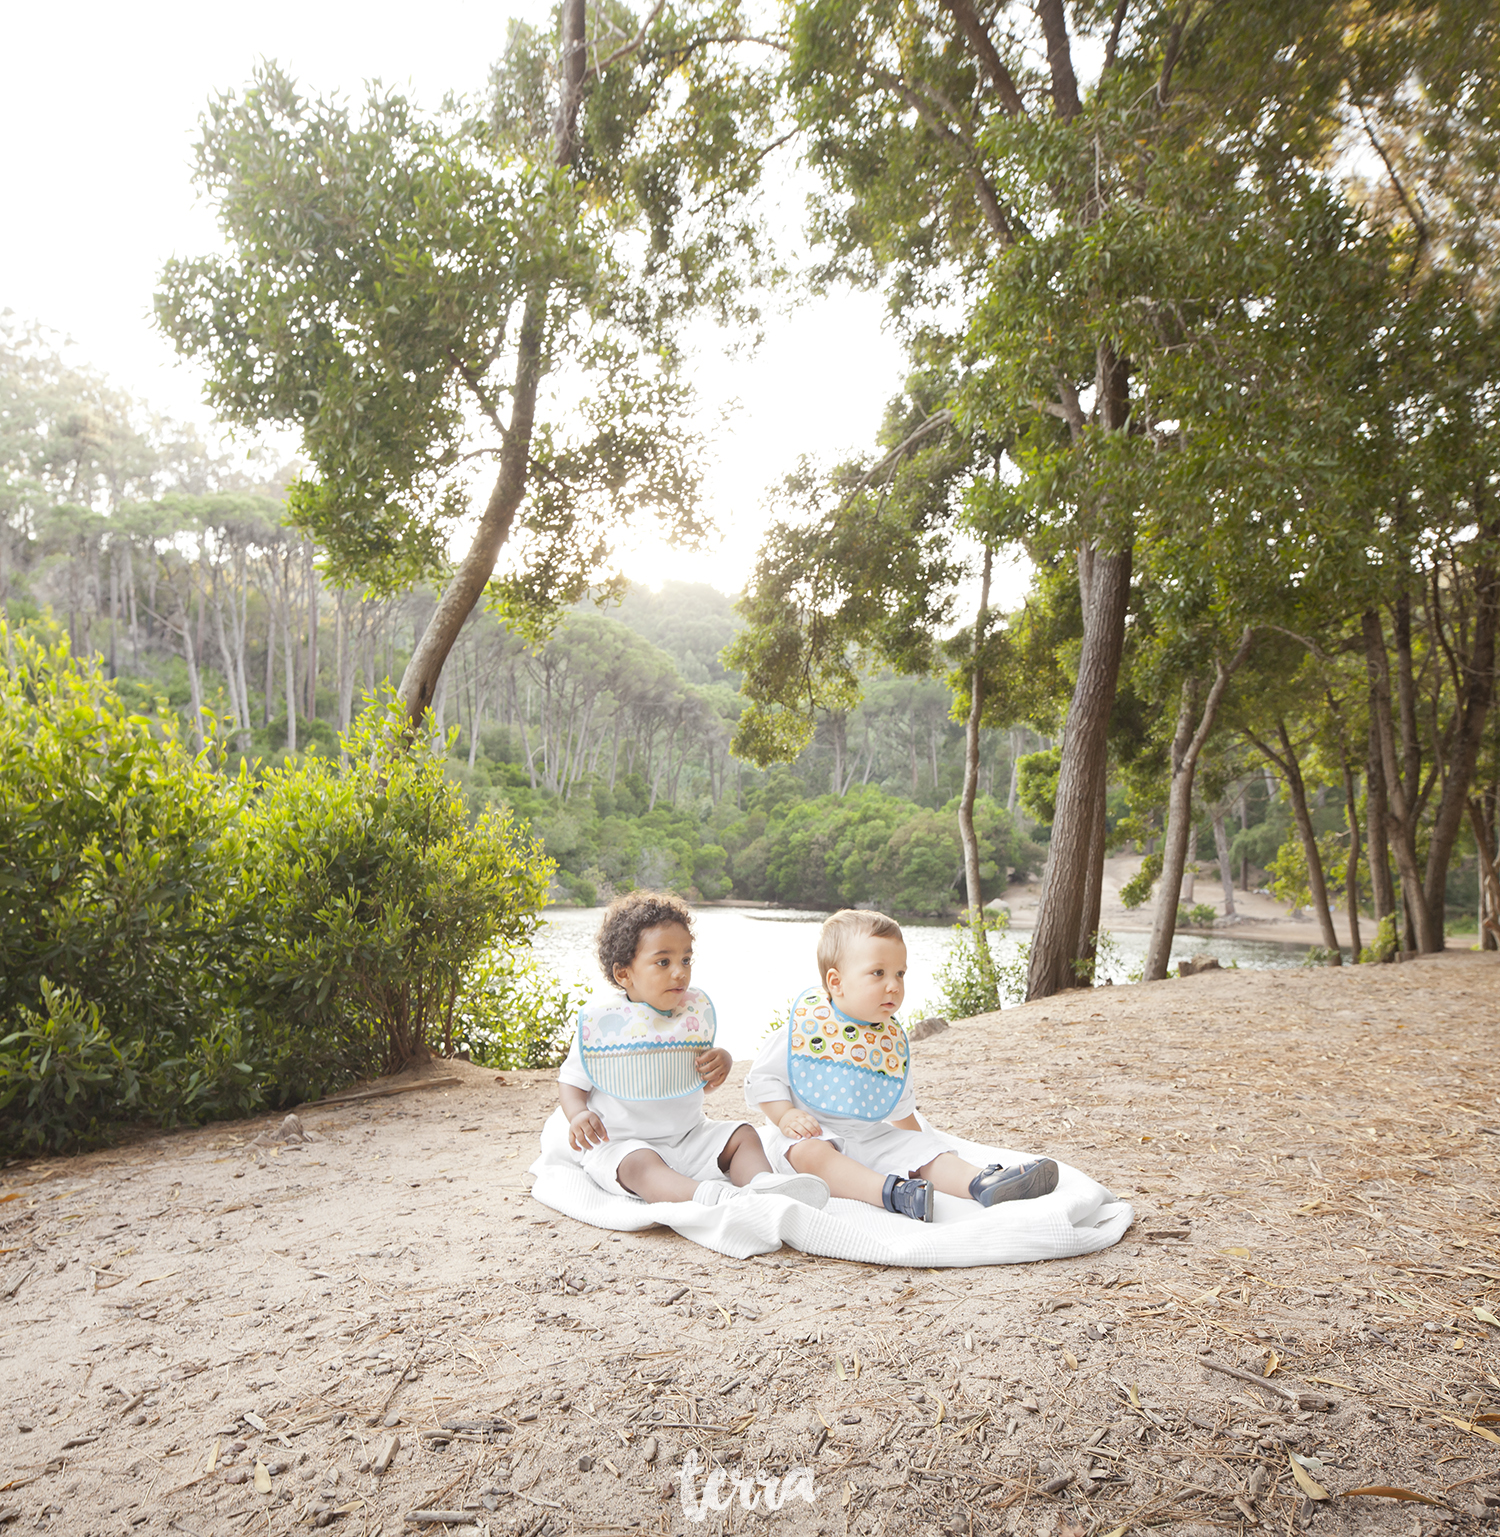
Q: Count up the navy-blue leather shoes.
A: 2